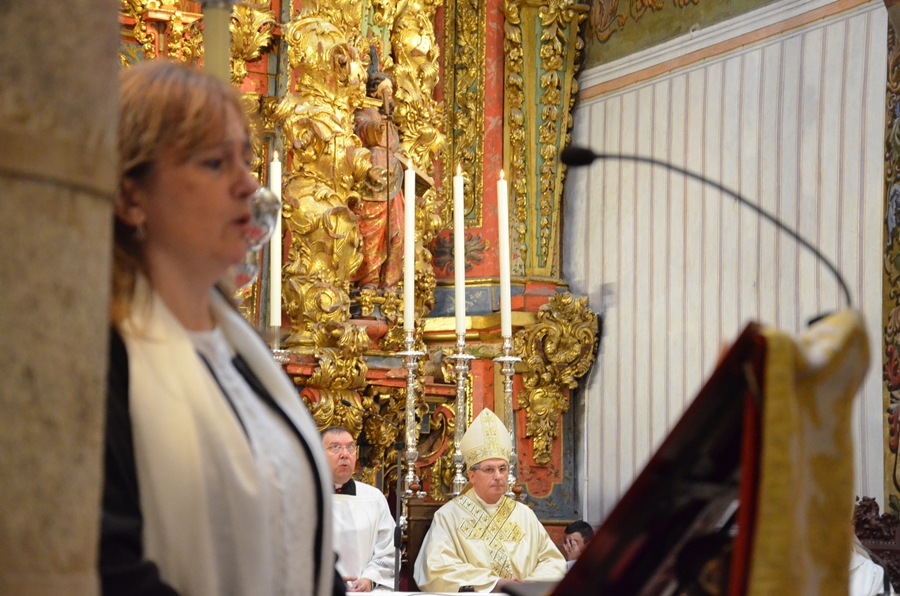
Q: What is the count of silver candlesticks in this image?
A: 4